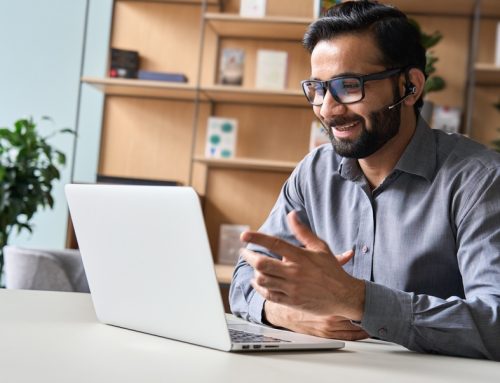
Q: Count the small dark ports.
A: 3